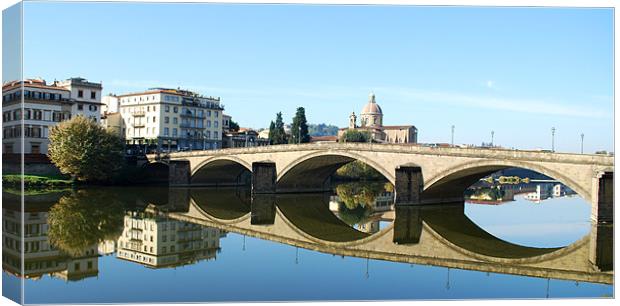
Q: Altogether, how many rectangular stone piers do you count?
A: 4